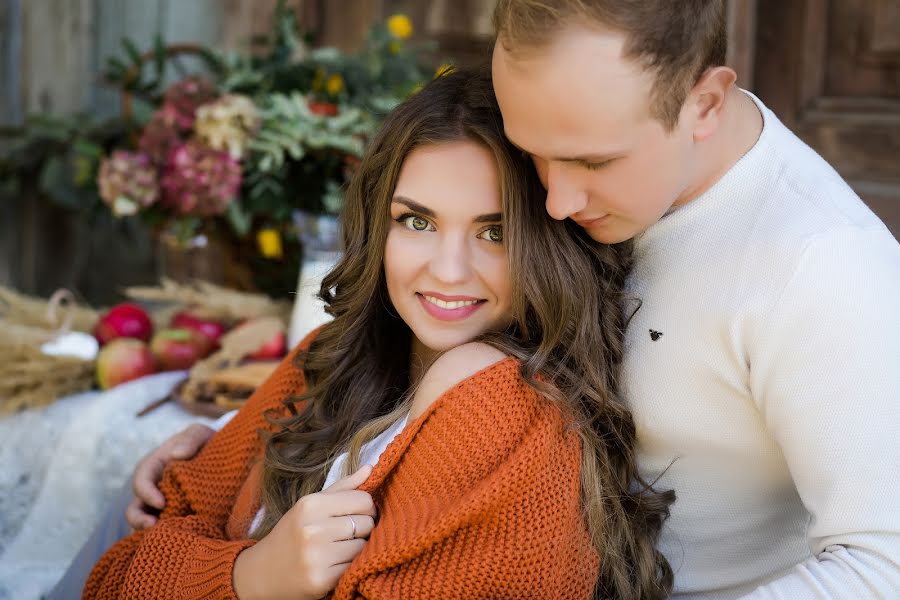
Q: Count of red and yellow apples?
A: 5